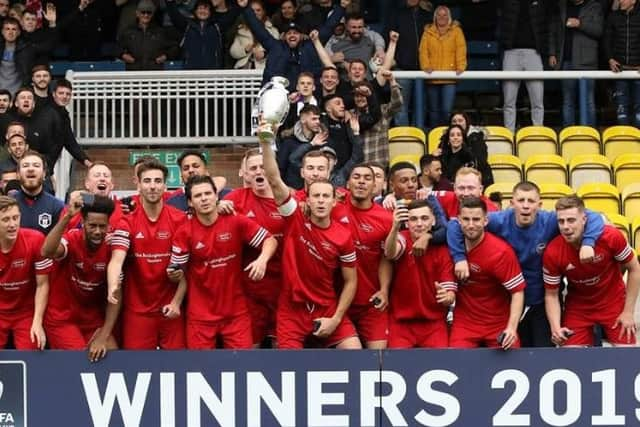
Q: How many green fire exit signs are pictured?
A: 1